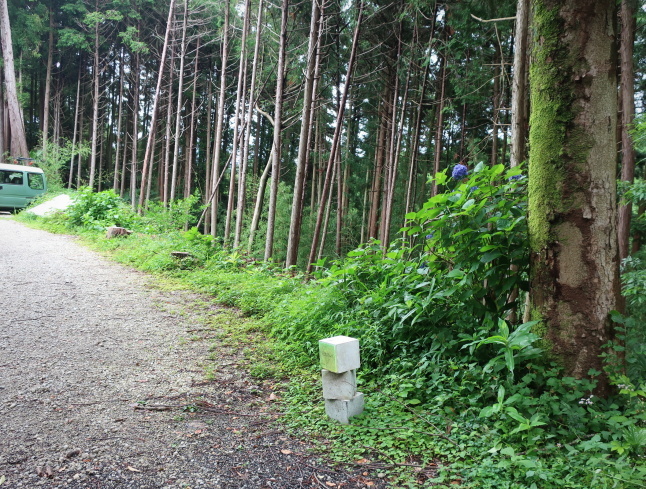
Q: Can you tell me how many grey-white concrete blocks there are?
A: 3